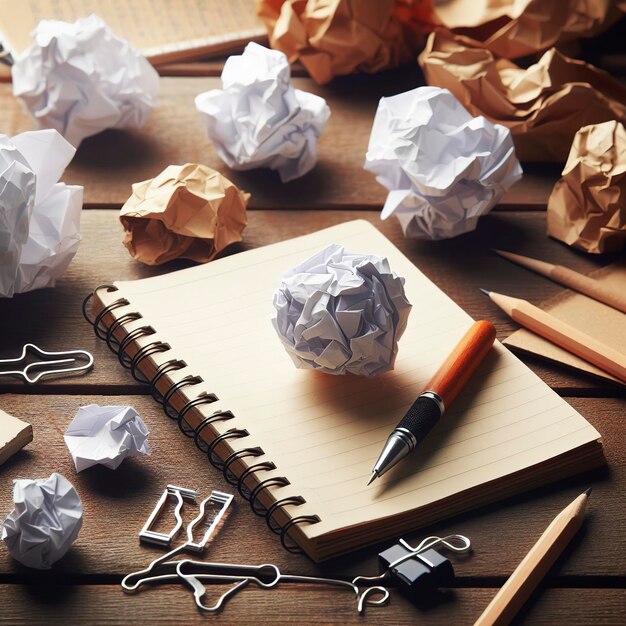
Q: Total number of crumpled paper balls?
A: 12